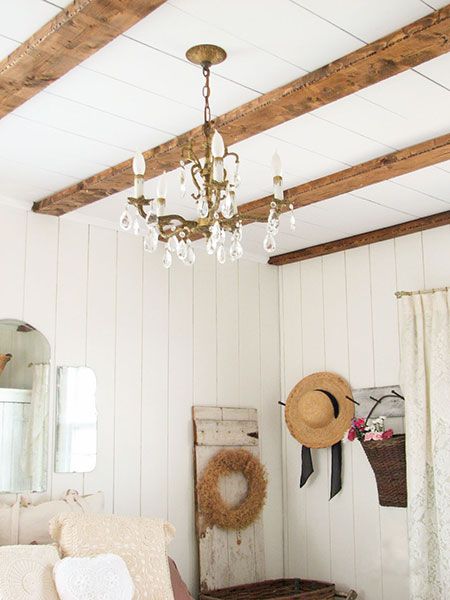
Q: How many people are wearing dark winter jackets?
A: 0